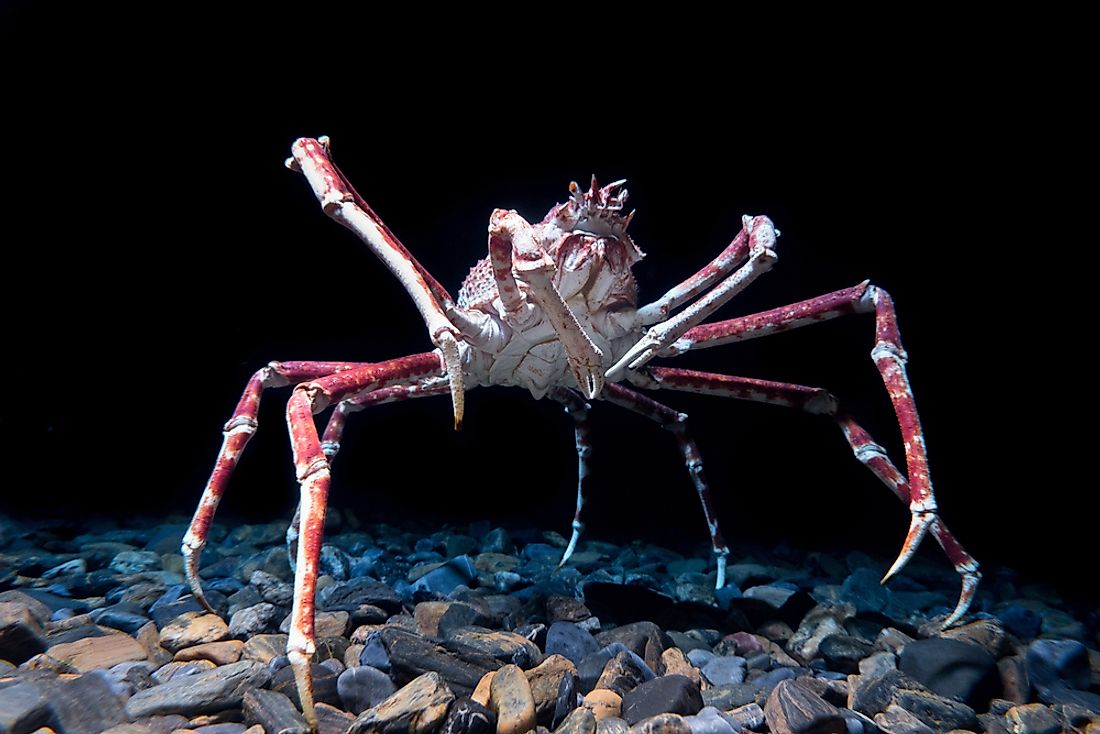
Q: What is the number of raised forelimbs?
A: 3